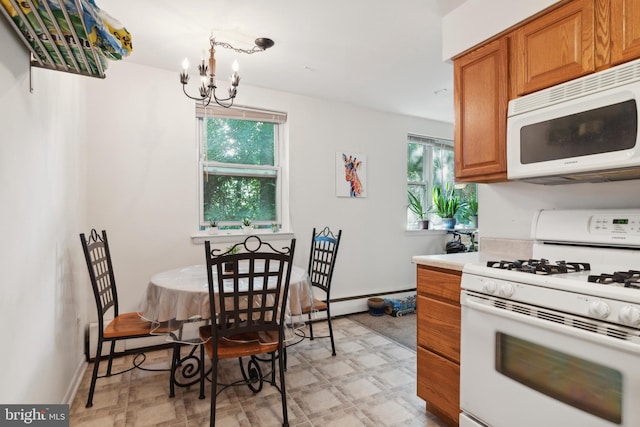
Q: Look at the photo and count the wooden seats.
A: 3